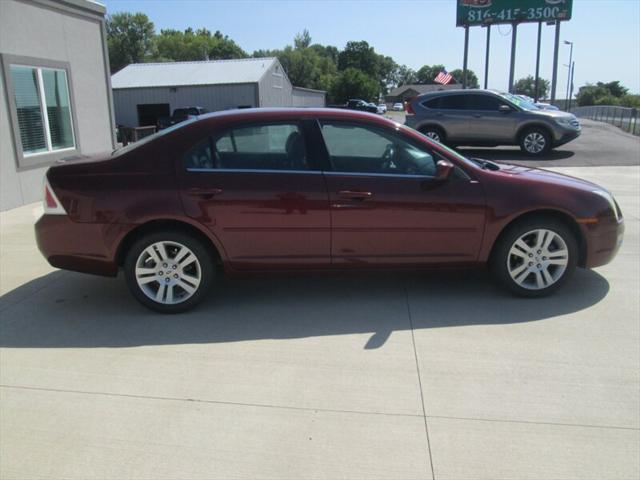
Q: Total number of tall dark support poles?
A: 5